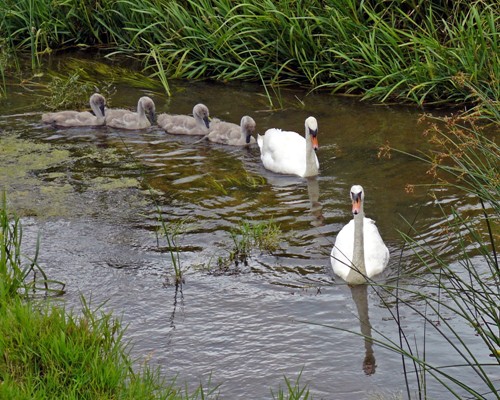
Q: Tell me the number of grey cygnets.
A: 4